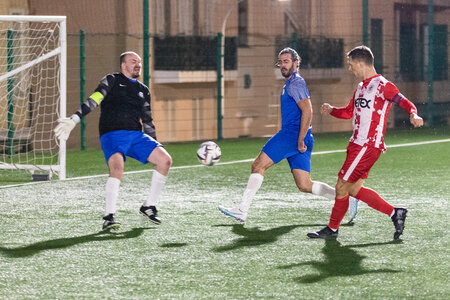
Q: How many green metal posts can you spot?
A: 7